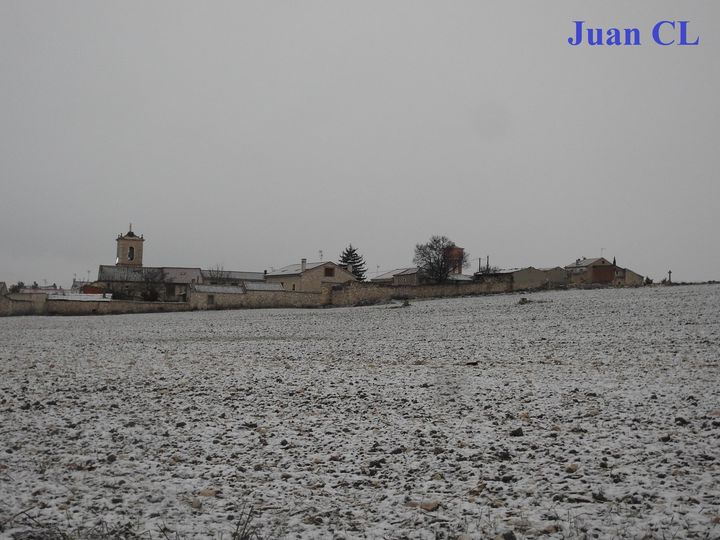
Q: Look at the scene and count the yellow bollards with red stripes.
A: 0